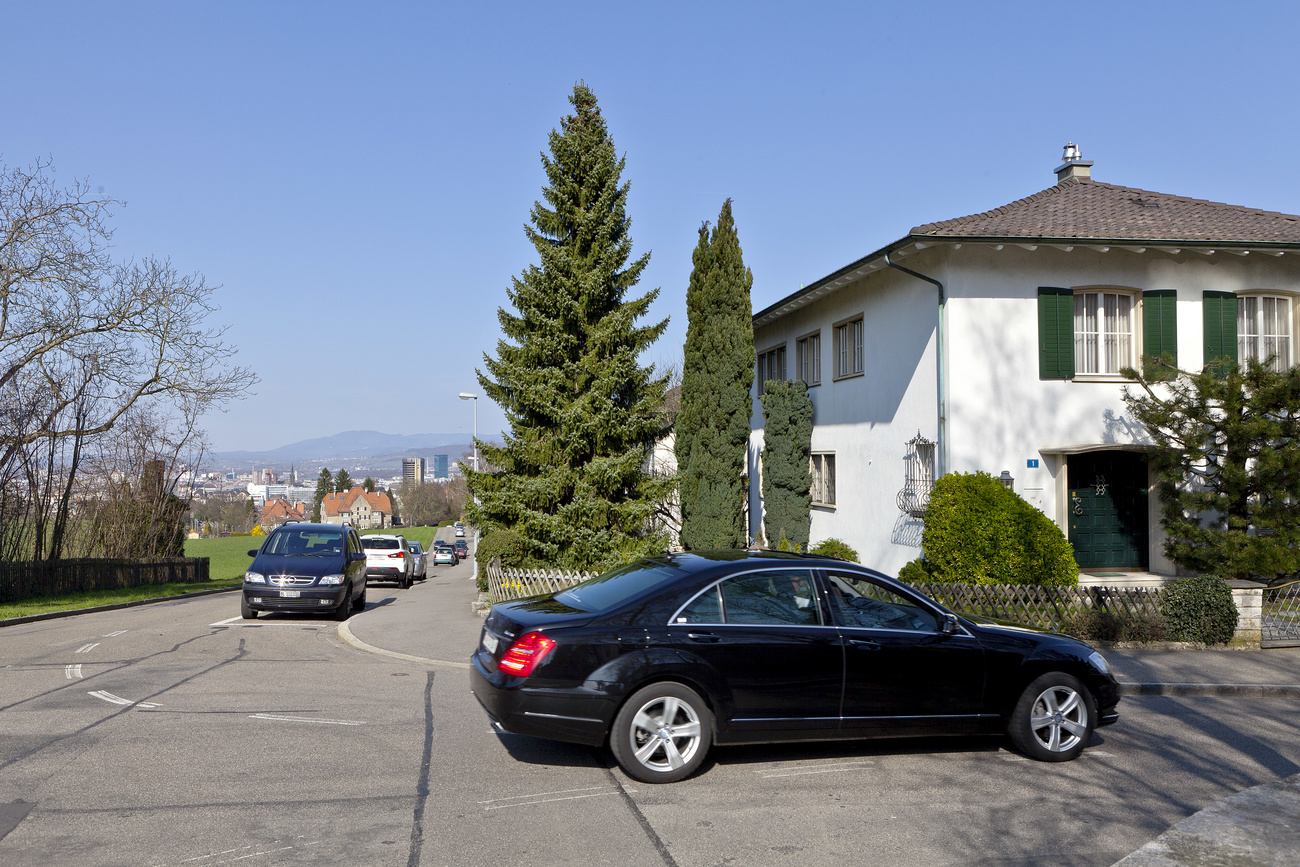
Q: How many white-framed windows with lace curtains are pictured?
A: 2